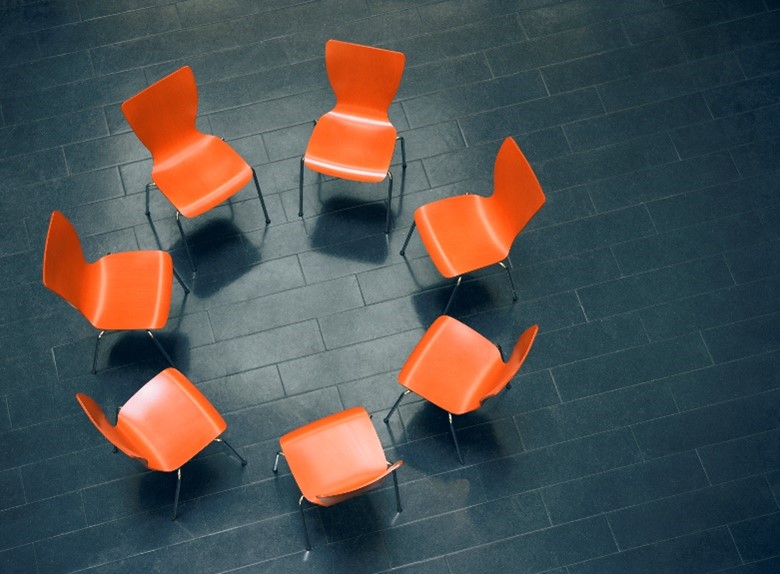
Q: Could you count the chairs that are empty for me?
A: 7